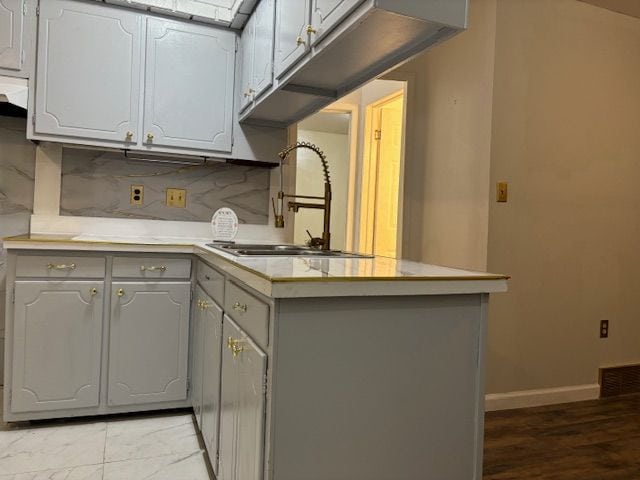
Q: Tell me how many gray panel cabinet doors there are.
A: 13